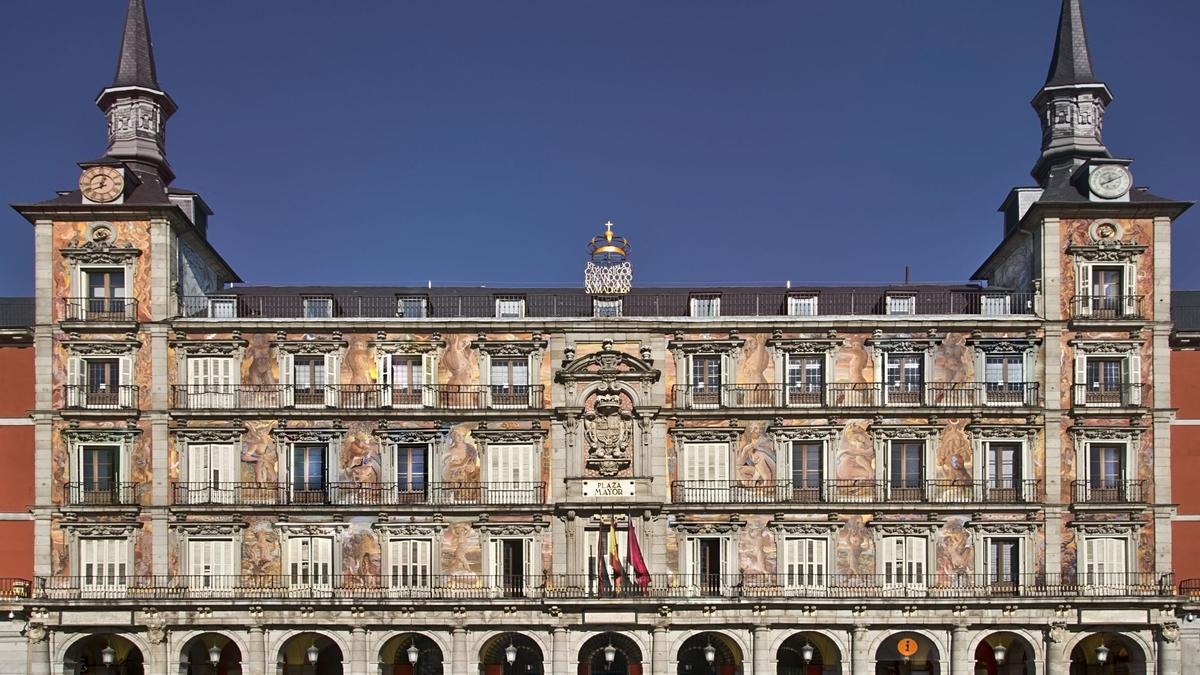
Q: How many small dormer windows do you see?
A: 9